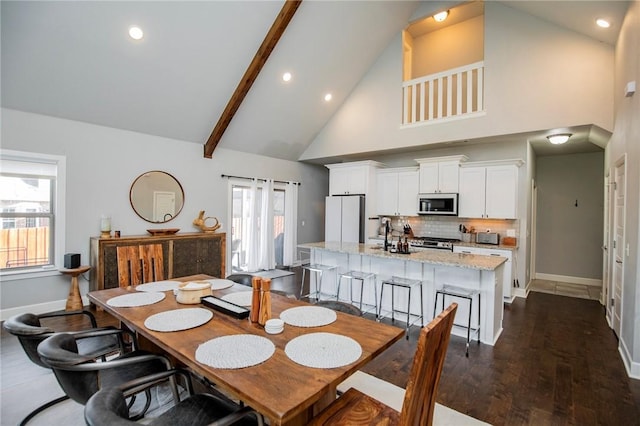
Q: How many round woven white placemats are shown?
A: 8